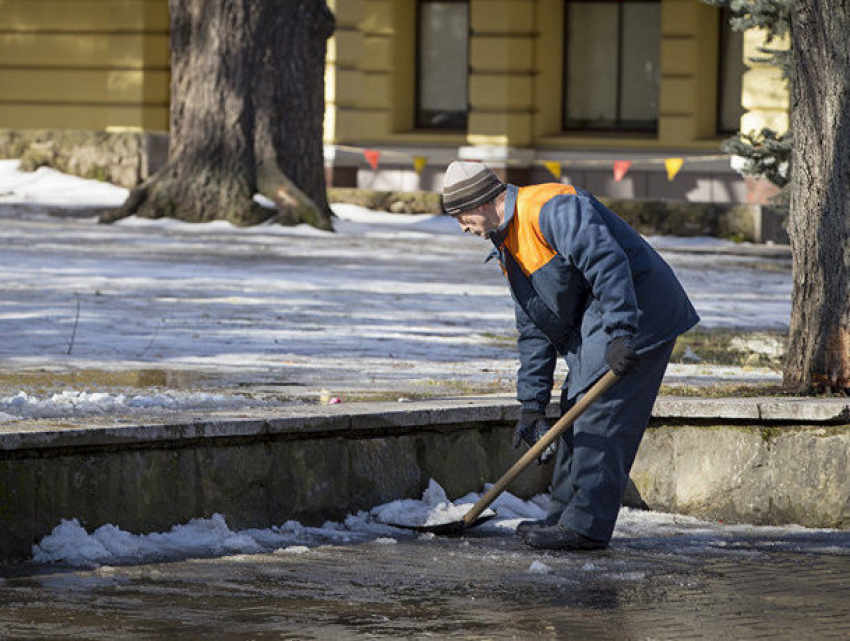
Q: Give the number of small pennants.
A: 5